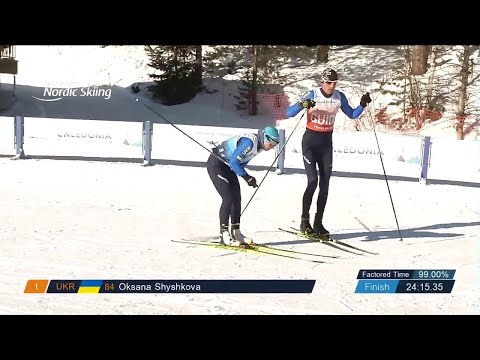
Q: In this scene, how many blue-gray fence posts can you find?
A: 4